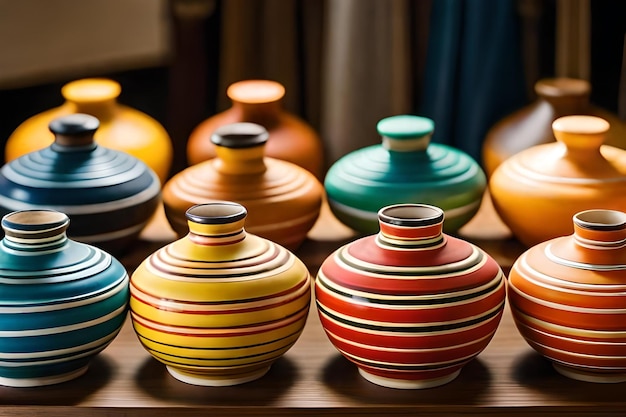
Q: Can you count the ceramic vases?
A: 11